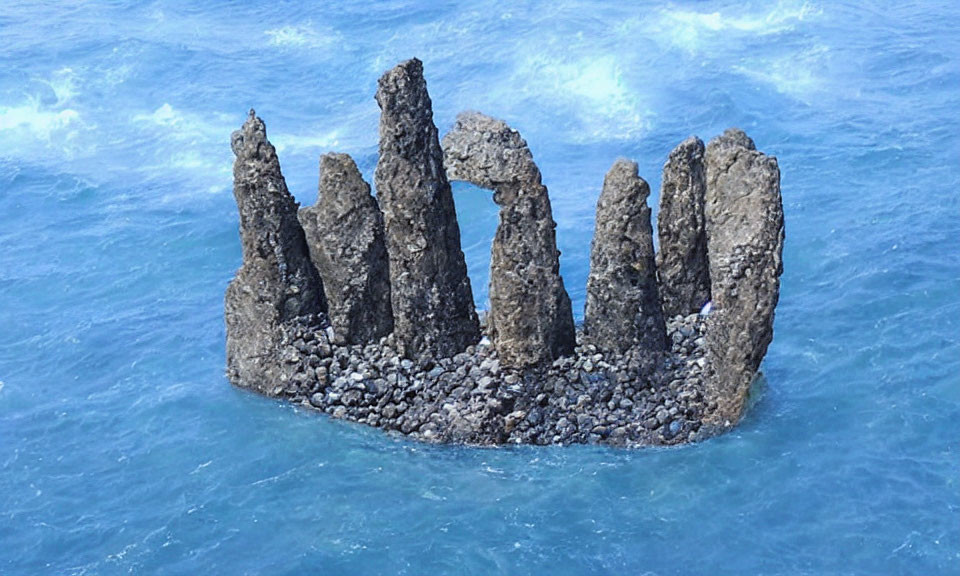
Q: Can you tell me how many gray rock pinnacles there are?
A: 7